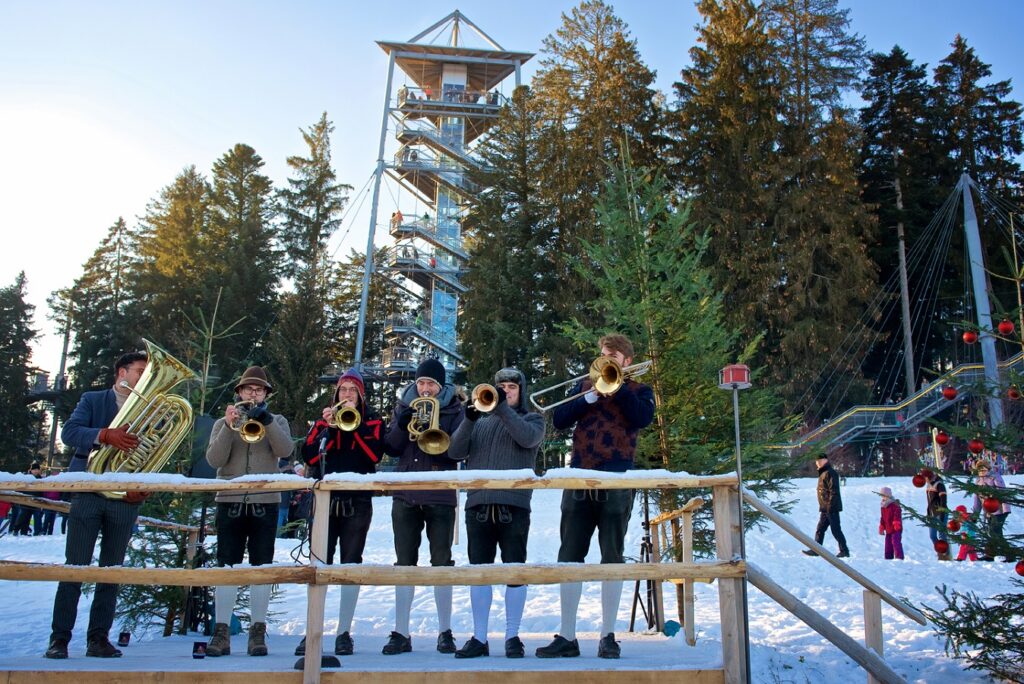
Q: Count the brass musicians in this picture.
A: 6